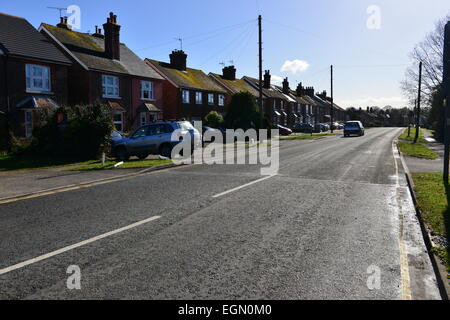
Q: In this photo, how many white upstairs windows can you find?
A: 7